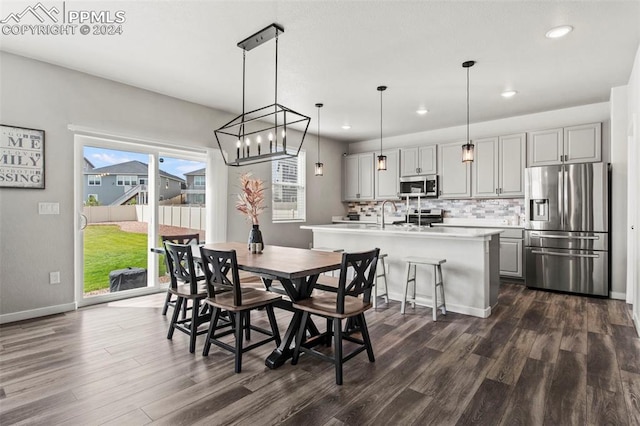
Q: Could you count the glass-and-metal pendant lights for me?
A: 3